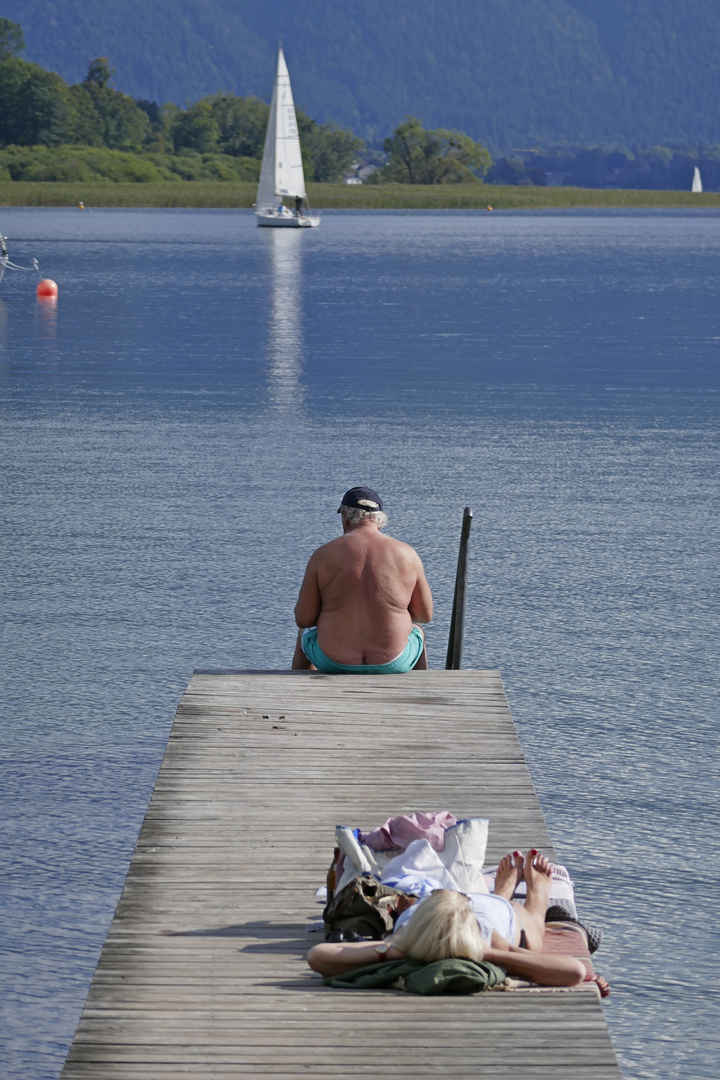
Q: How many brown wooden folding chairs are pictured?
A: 0